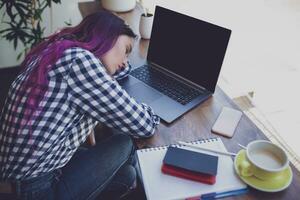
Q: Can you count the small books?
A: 2